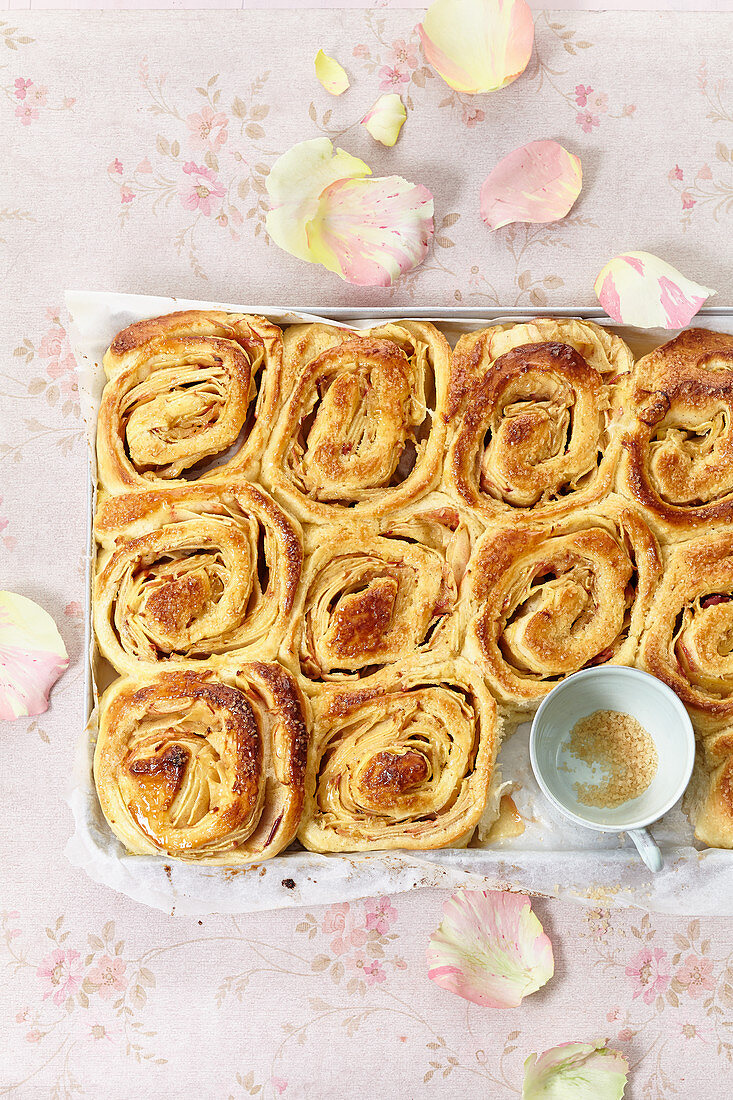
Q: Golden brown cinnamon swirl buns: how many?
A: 11